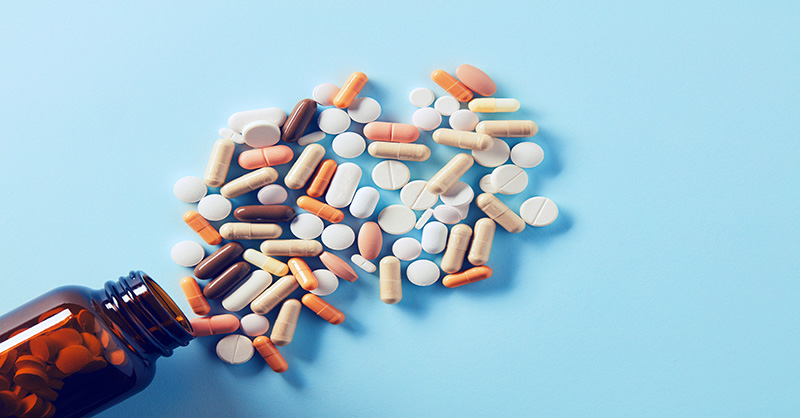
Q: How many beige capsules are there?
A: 15